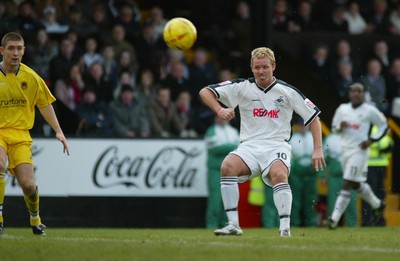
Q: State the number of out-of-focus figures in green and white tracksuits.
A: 3